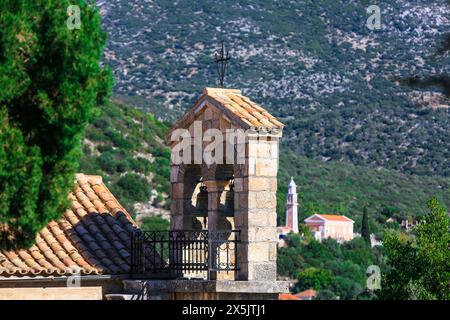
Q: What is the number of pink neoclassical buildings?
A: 1